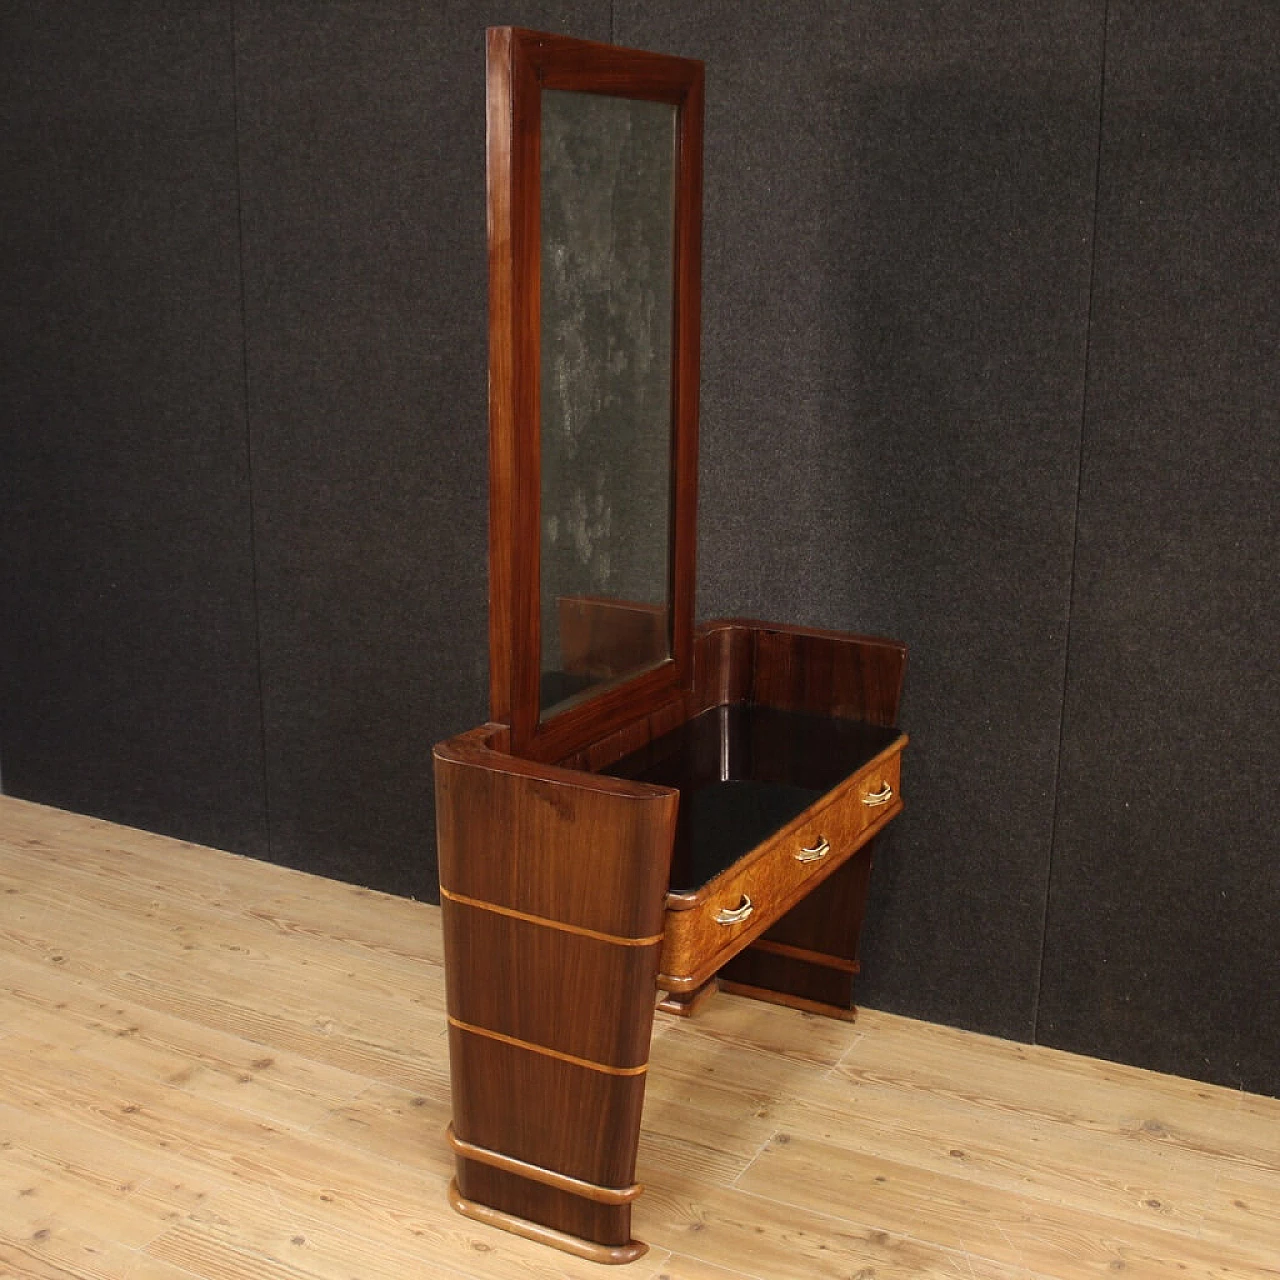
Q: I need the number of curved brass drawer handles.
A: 3